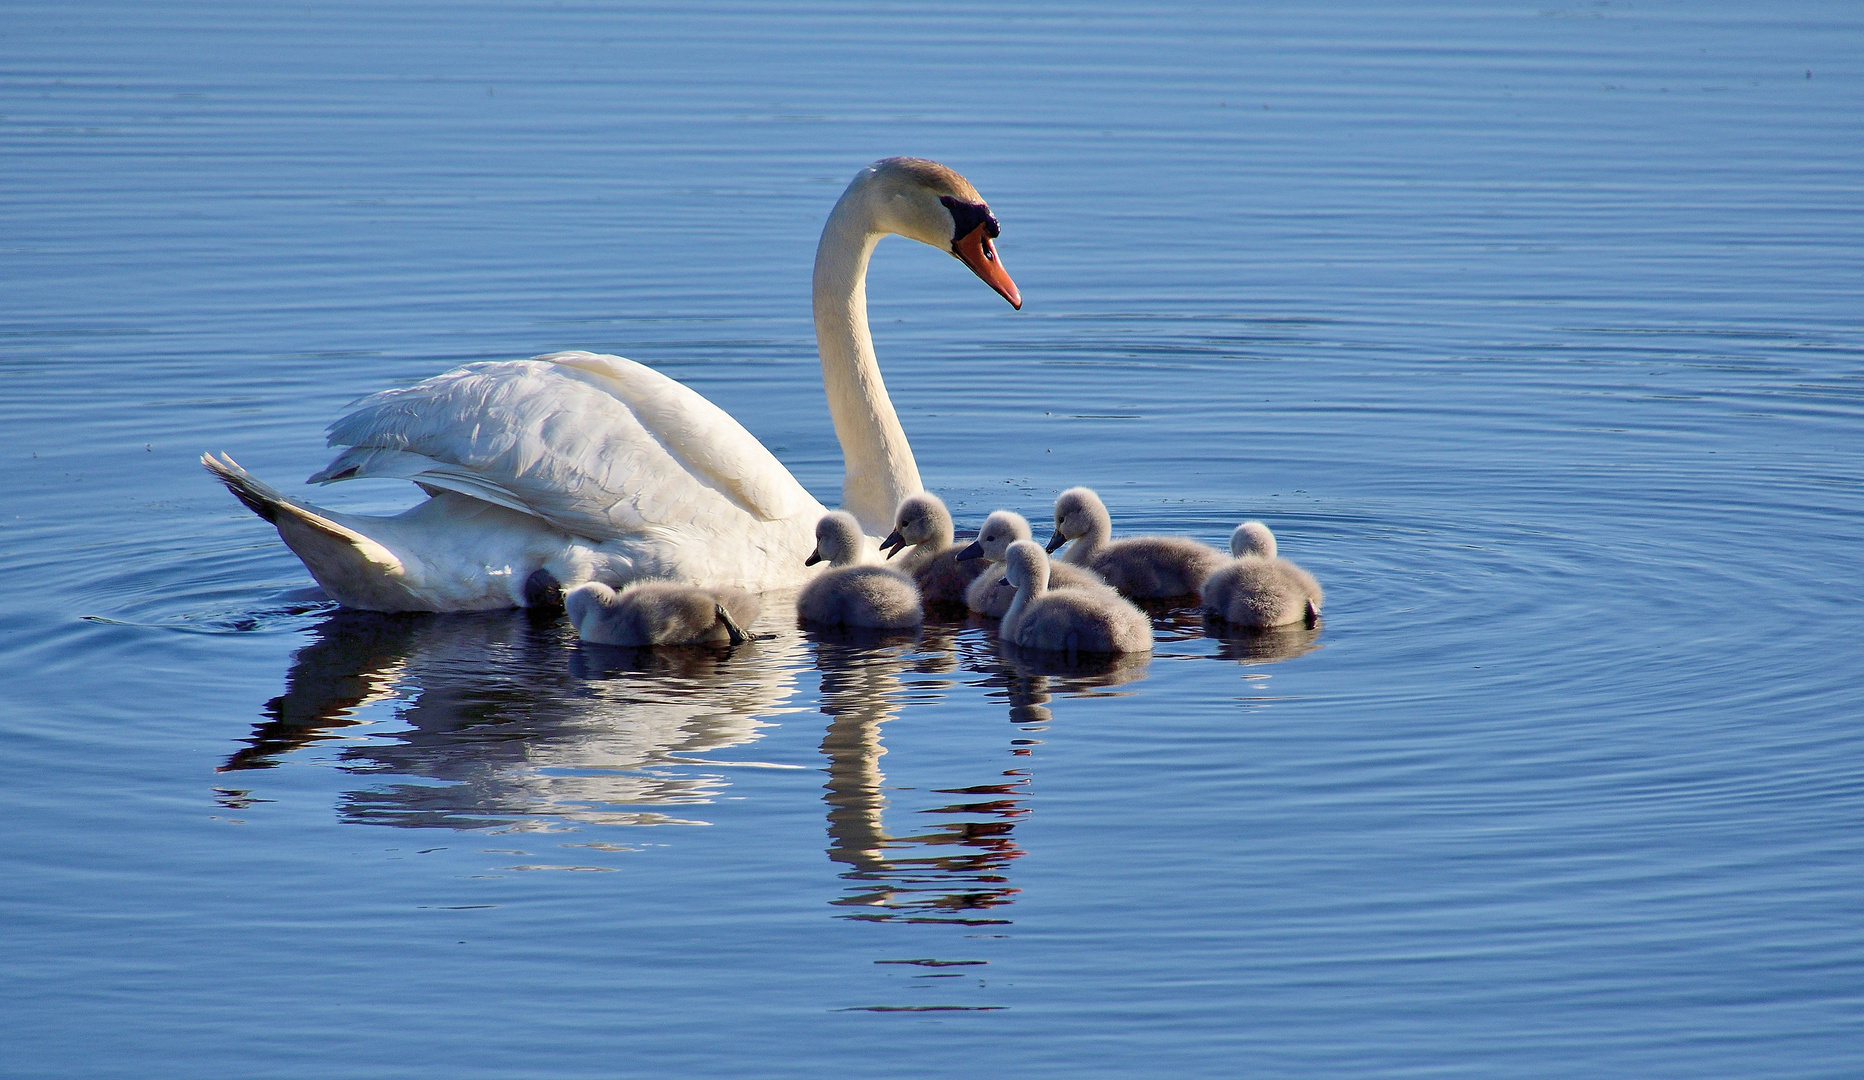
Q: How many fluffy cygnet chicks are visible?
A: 7